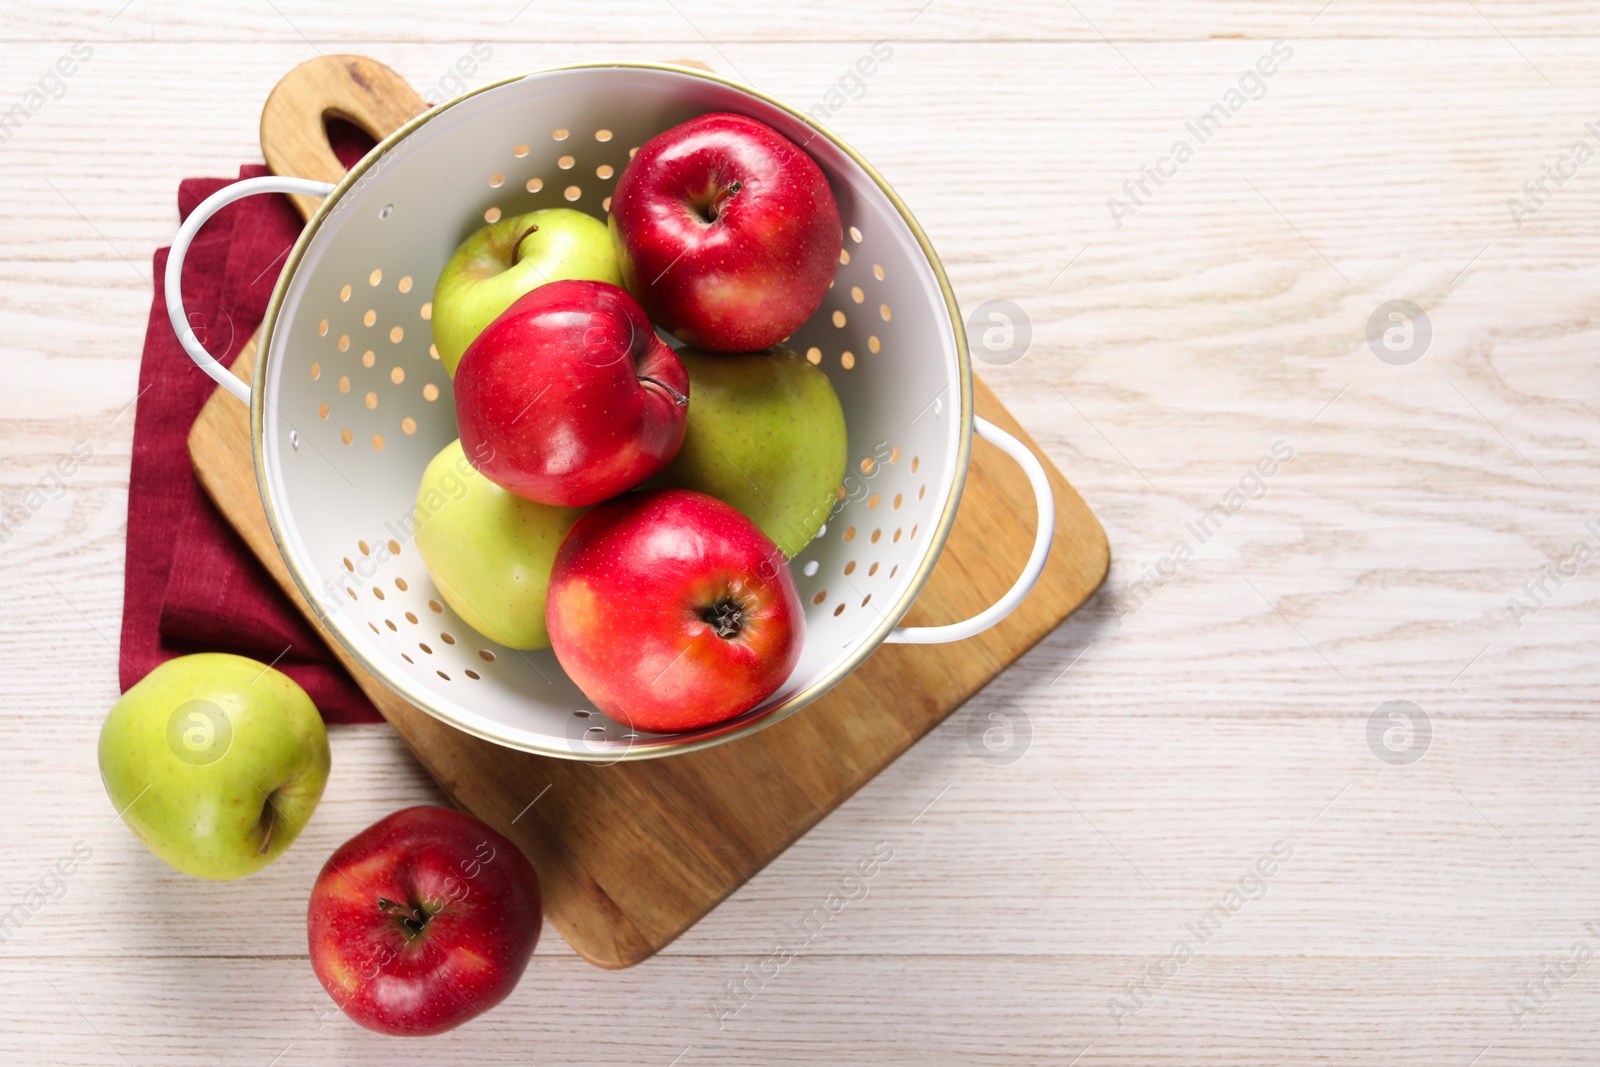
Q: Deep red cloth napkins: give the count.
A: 1